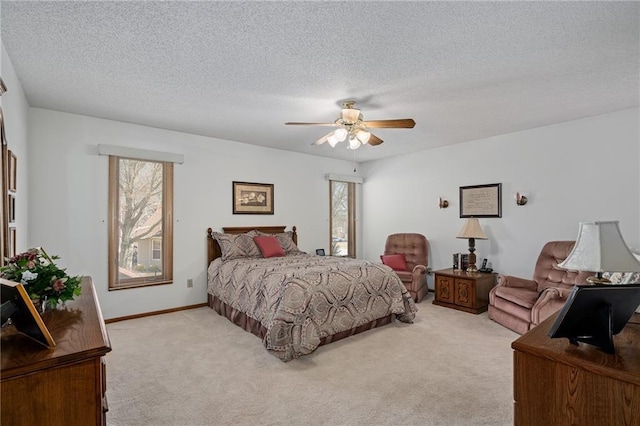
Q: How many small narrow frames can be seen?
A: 3